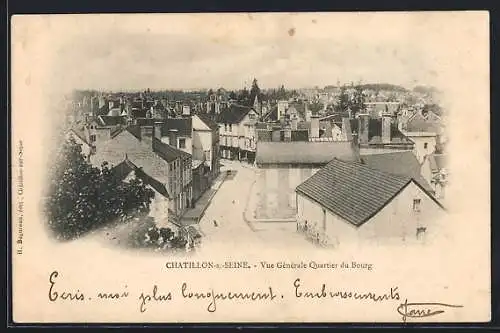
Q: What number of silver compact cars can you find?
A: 0